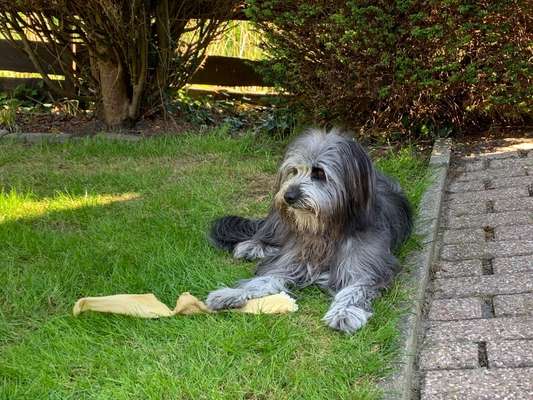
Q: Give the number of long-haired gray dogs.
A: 1